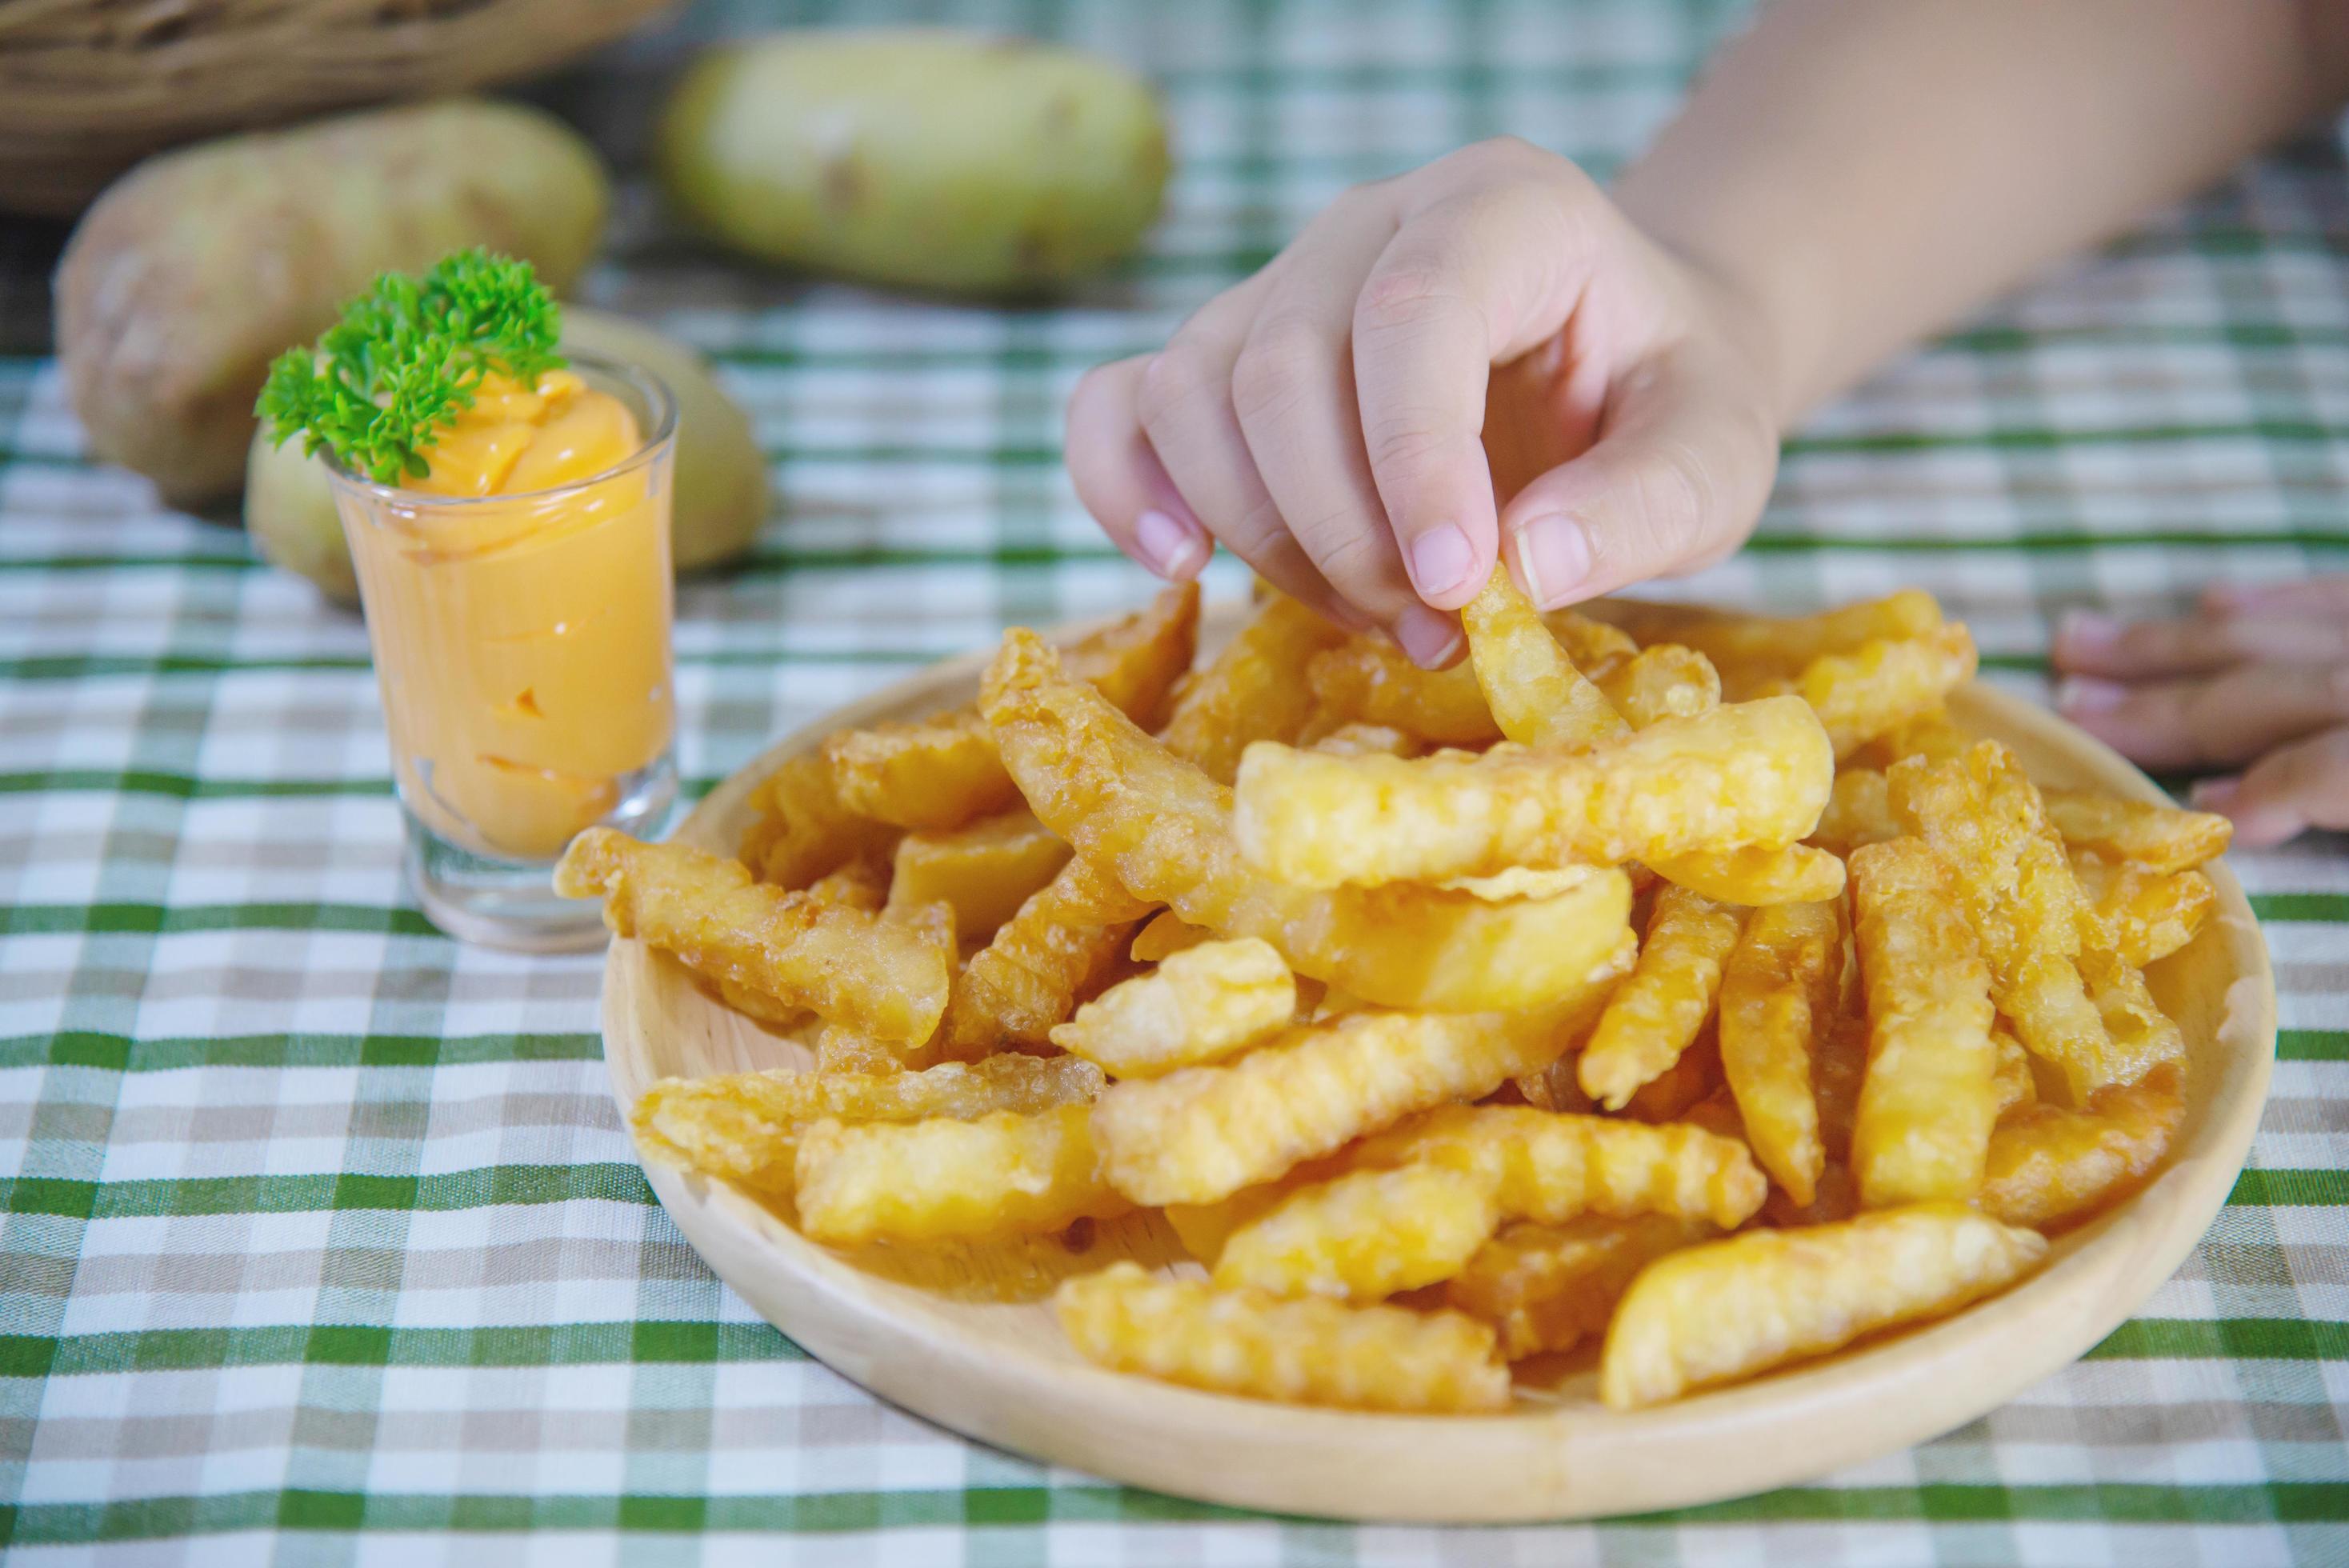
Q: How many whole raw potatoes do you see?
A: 3